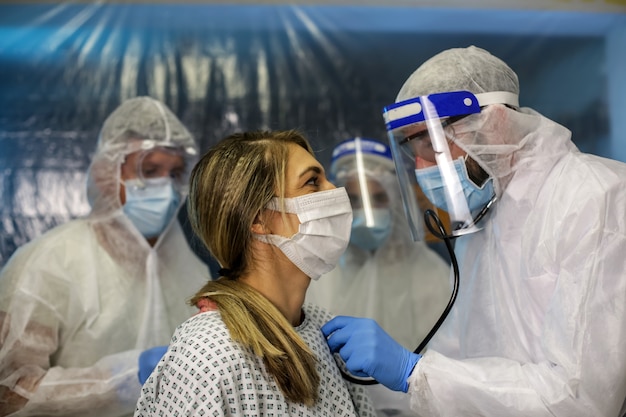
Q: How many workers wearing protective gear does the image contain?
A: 3